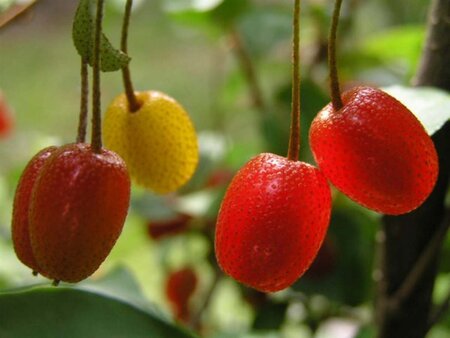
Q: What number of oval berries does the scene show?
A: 5